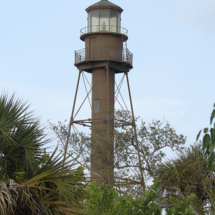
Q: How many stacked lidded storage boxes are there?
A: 0